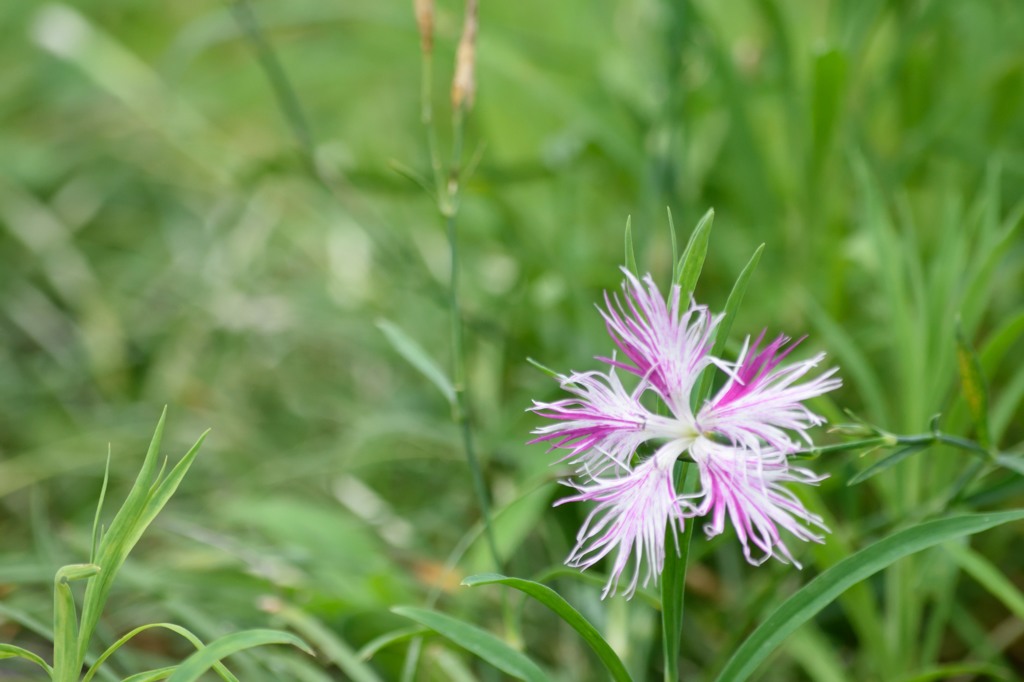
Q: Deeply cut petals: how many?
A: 5